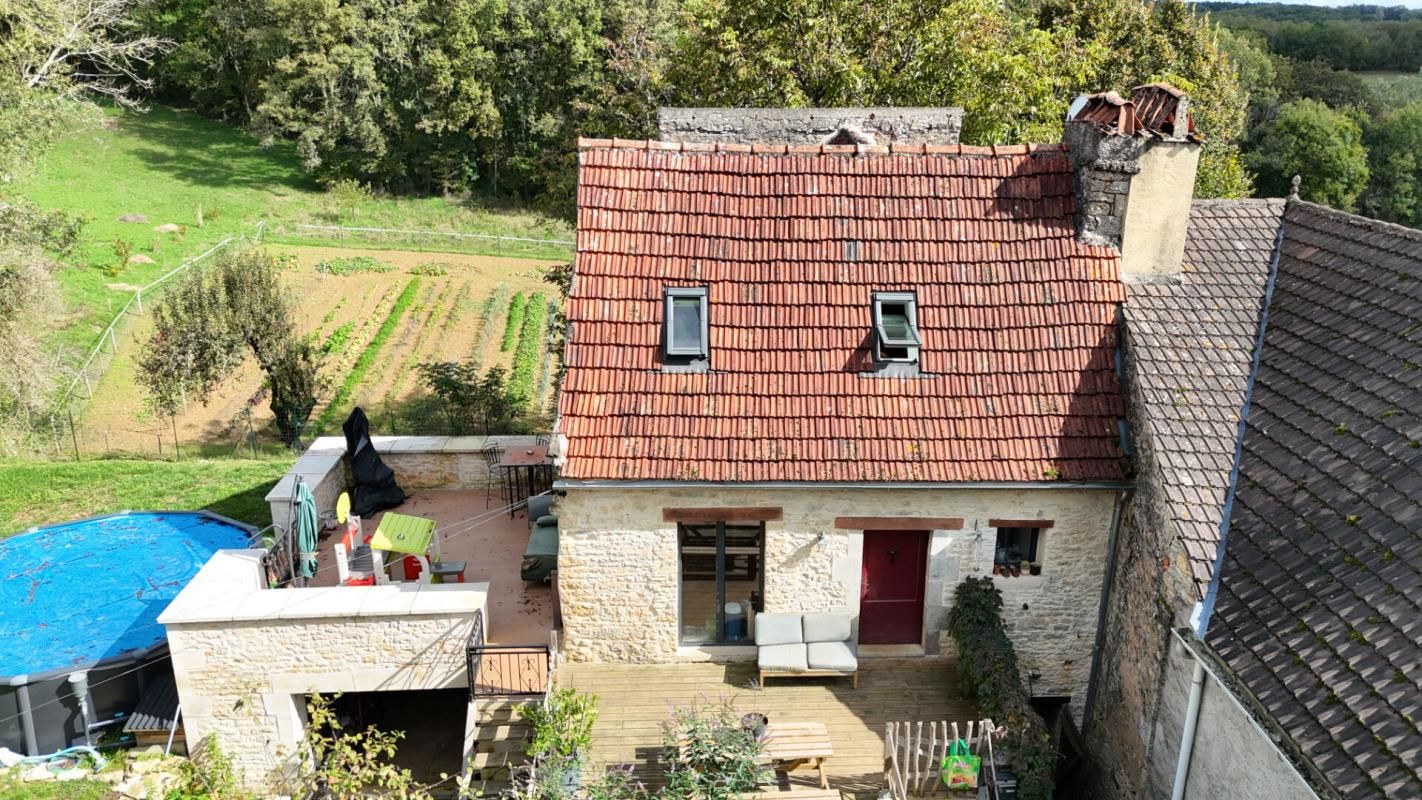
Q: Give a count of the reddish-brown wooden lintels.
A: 3